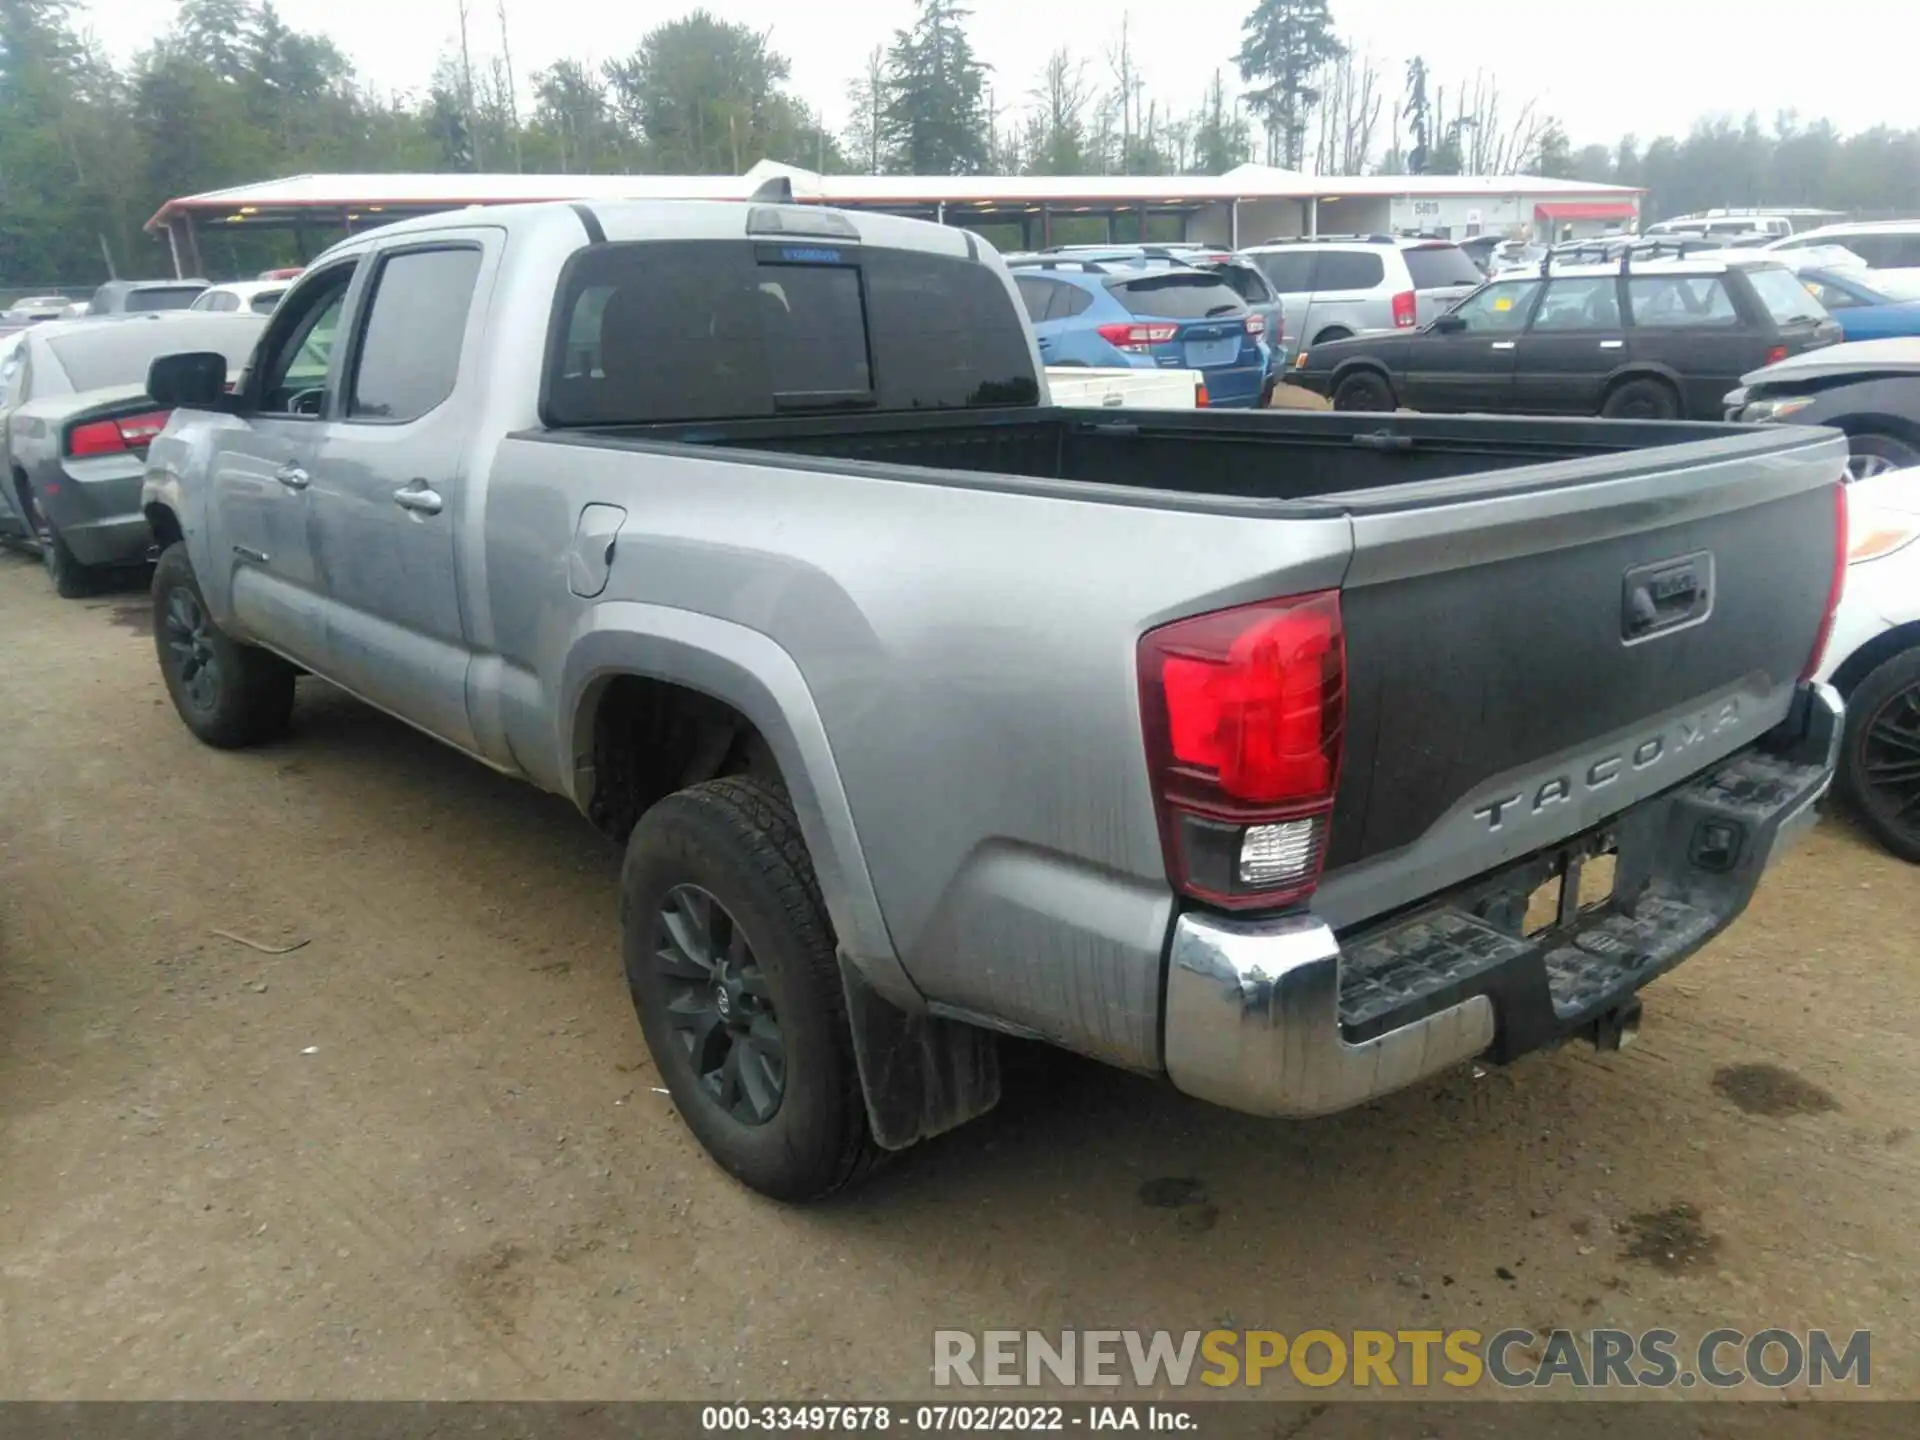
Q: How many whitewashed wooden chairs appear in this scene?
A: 0